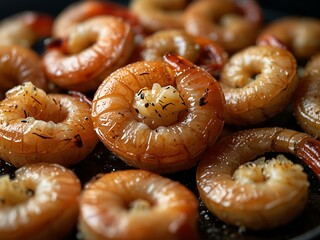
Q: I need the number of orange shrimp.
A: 15